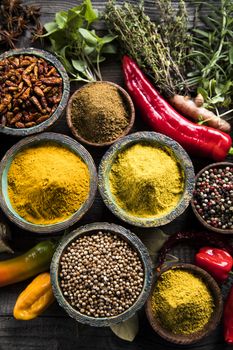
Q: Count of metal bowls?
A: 4